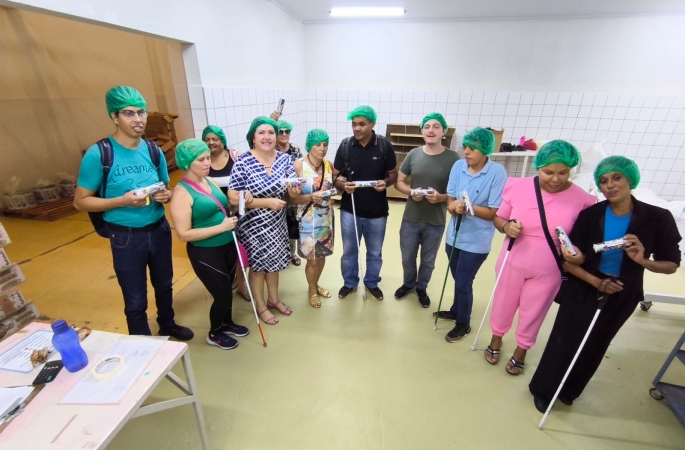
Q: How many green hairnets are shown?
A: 11